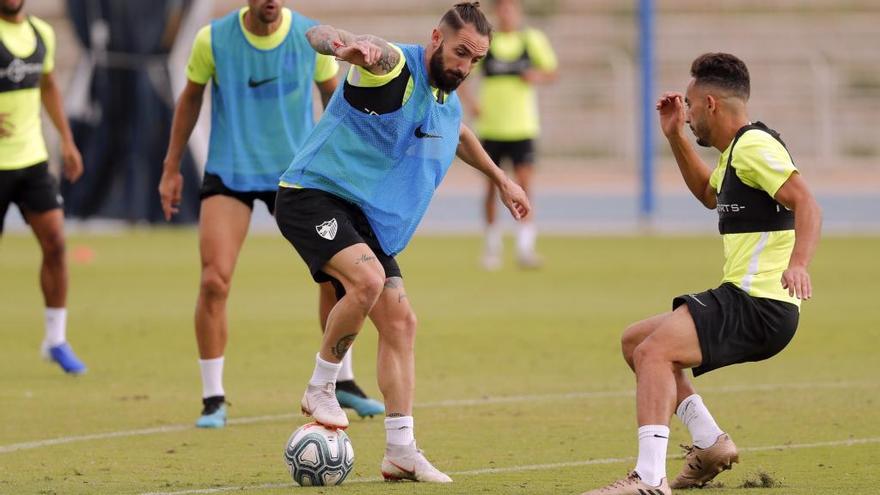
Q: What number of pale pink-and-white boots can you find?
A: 2